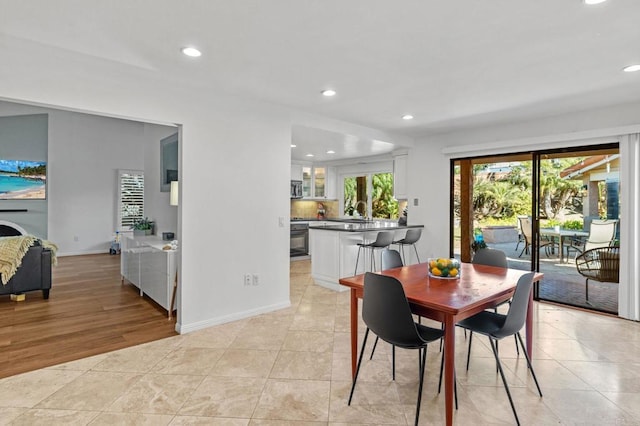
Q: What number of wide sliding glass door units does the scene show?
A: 1